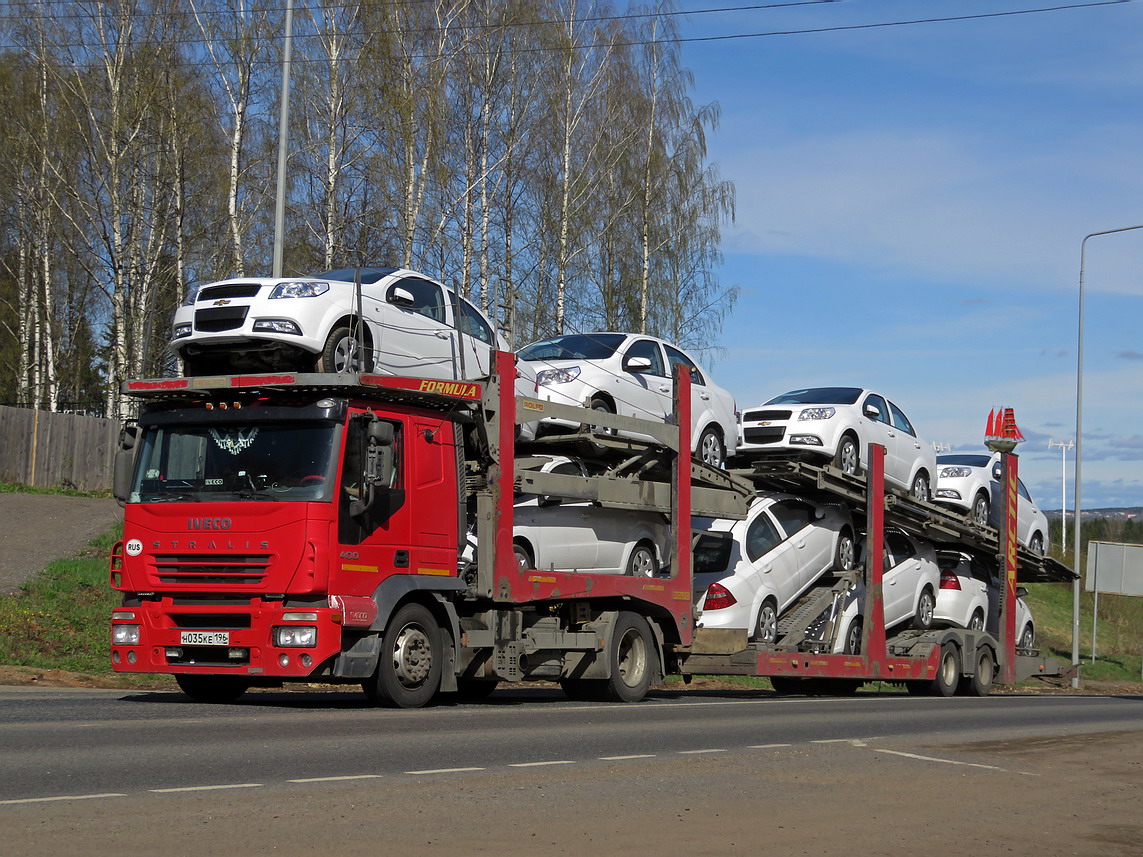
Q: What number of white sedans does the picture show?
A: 8